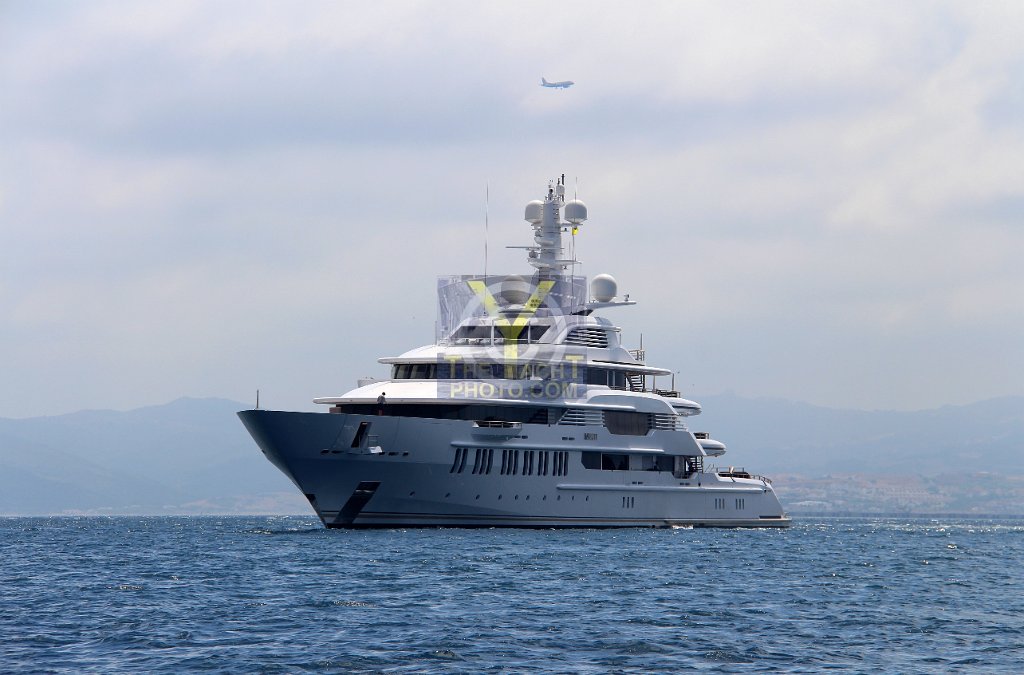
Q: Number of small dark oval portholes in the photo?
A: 10